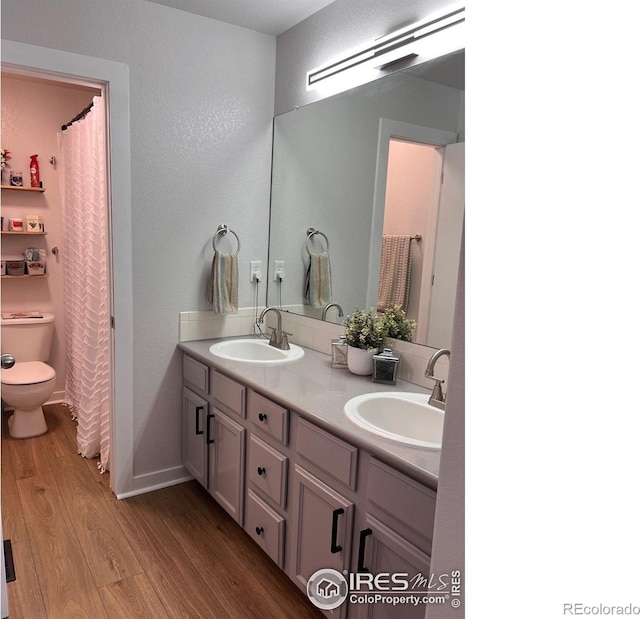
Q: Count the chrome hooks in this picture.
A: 2